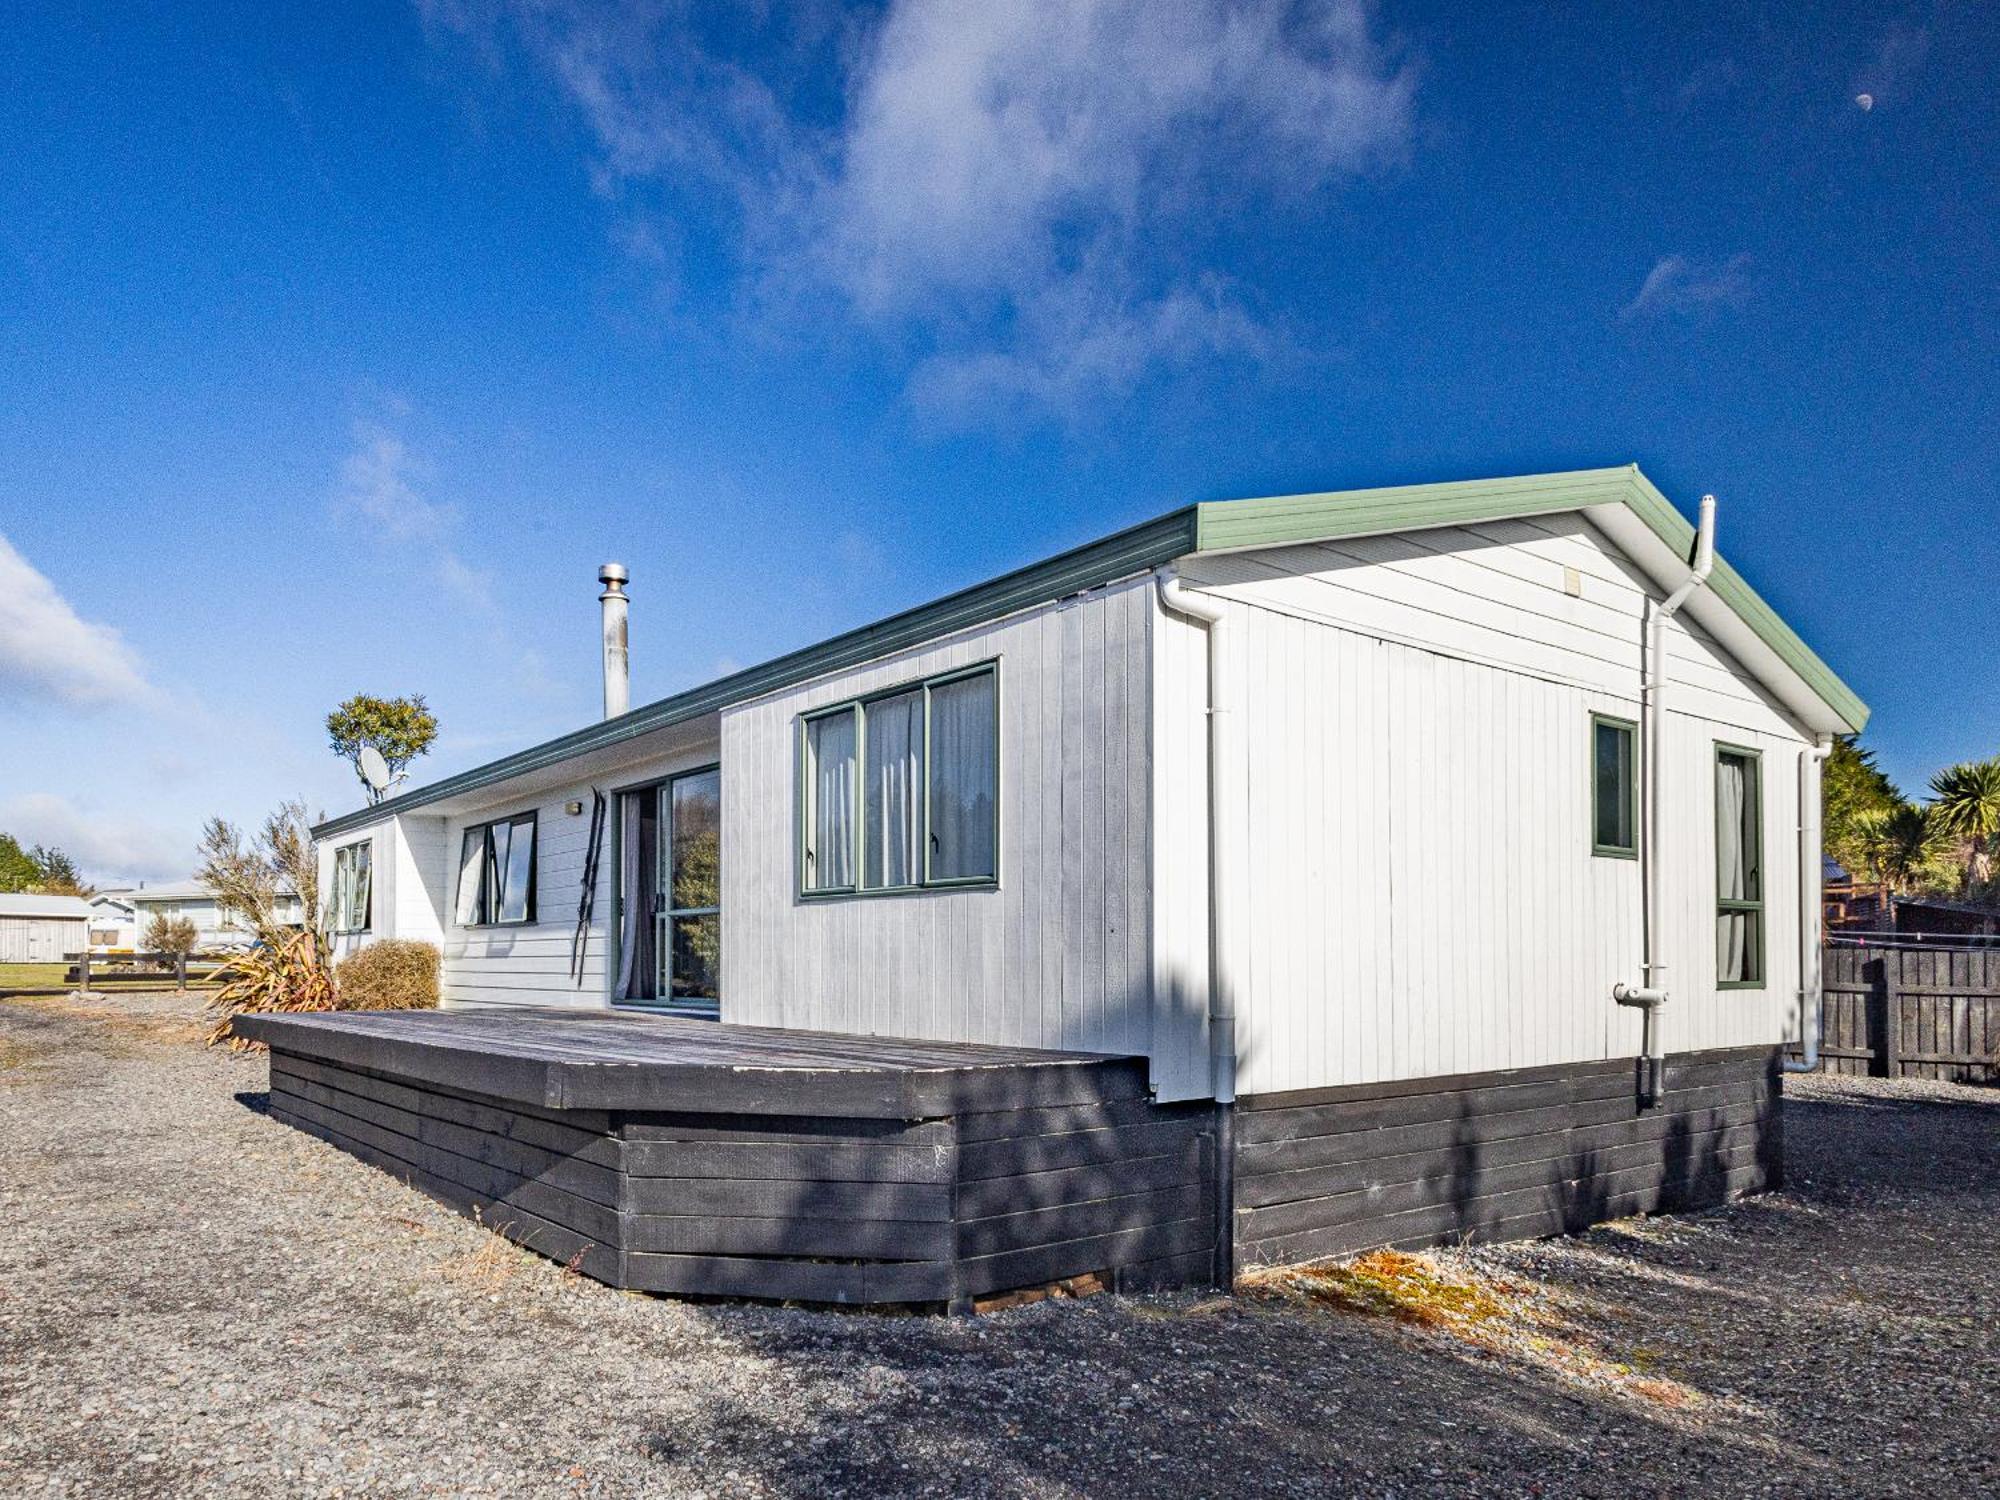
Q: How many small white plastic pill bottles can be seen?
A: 0